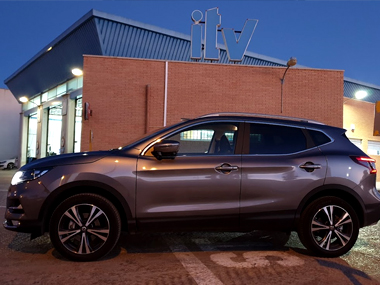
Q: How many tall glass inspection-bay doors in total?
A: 3